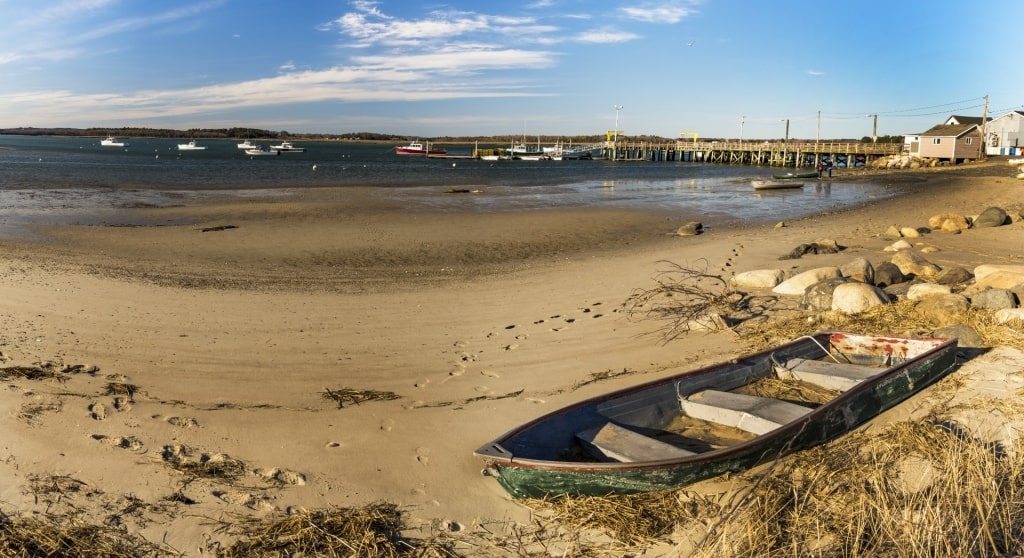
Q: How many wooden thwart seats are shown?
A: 3